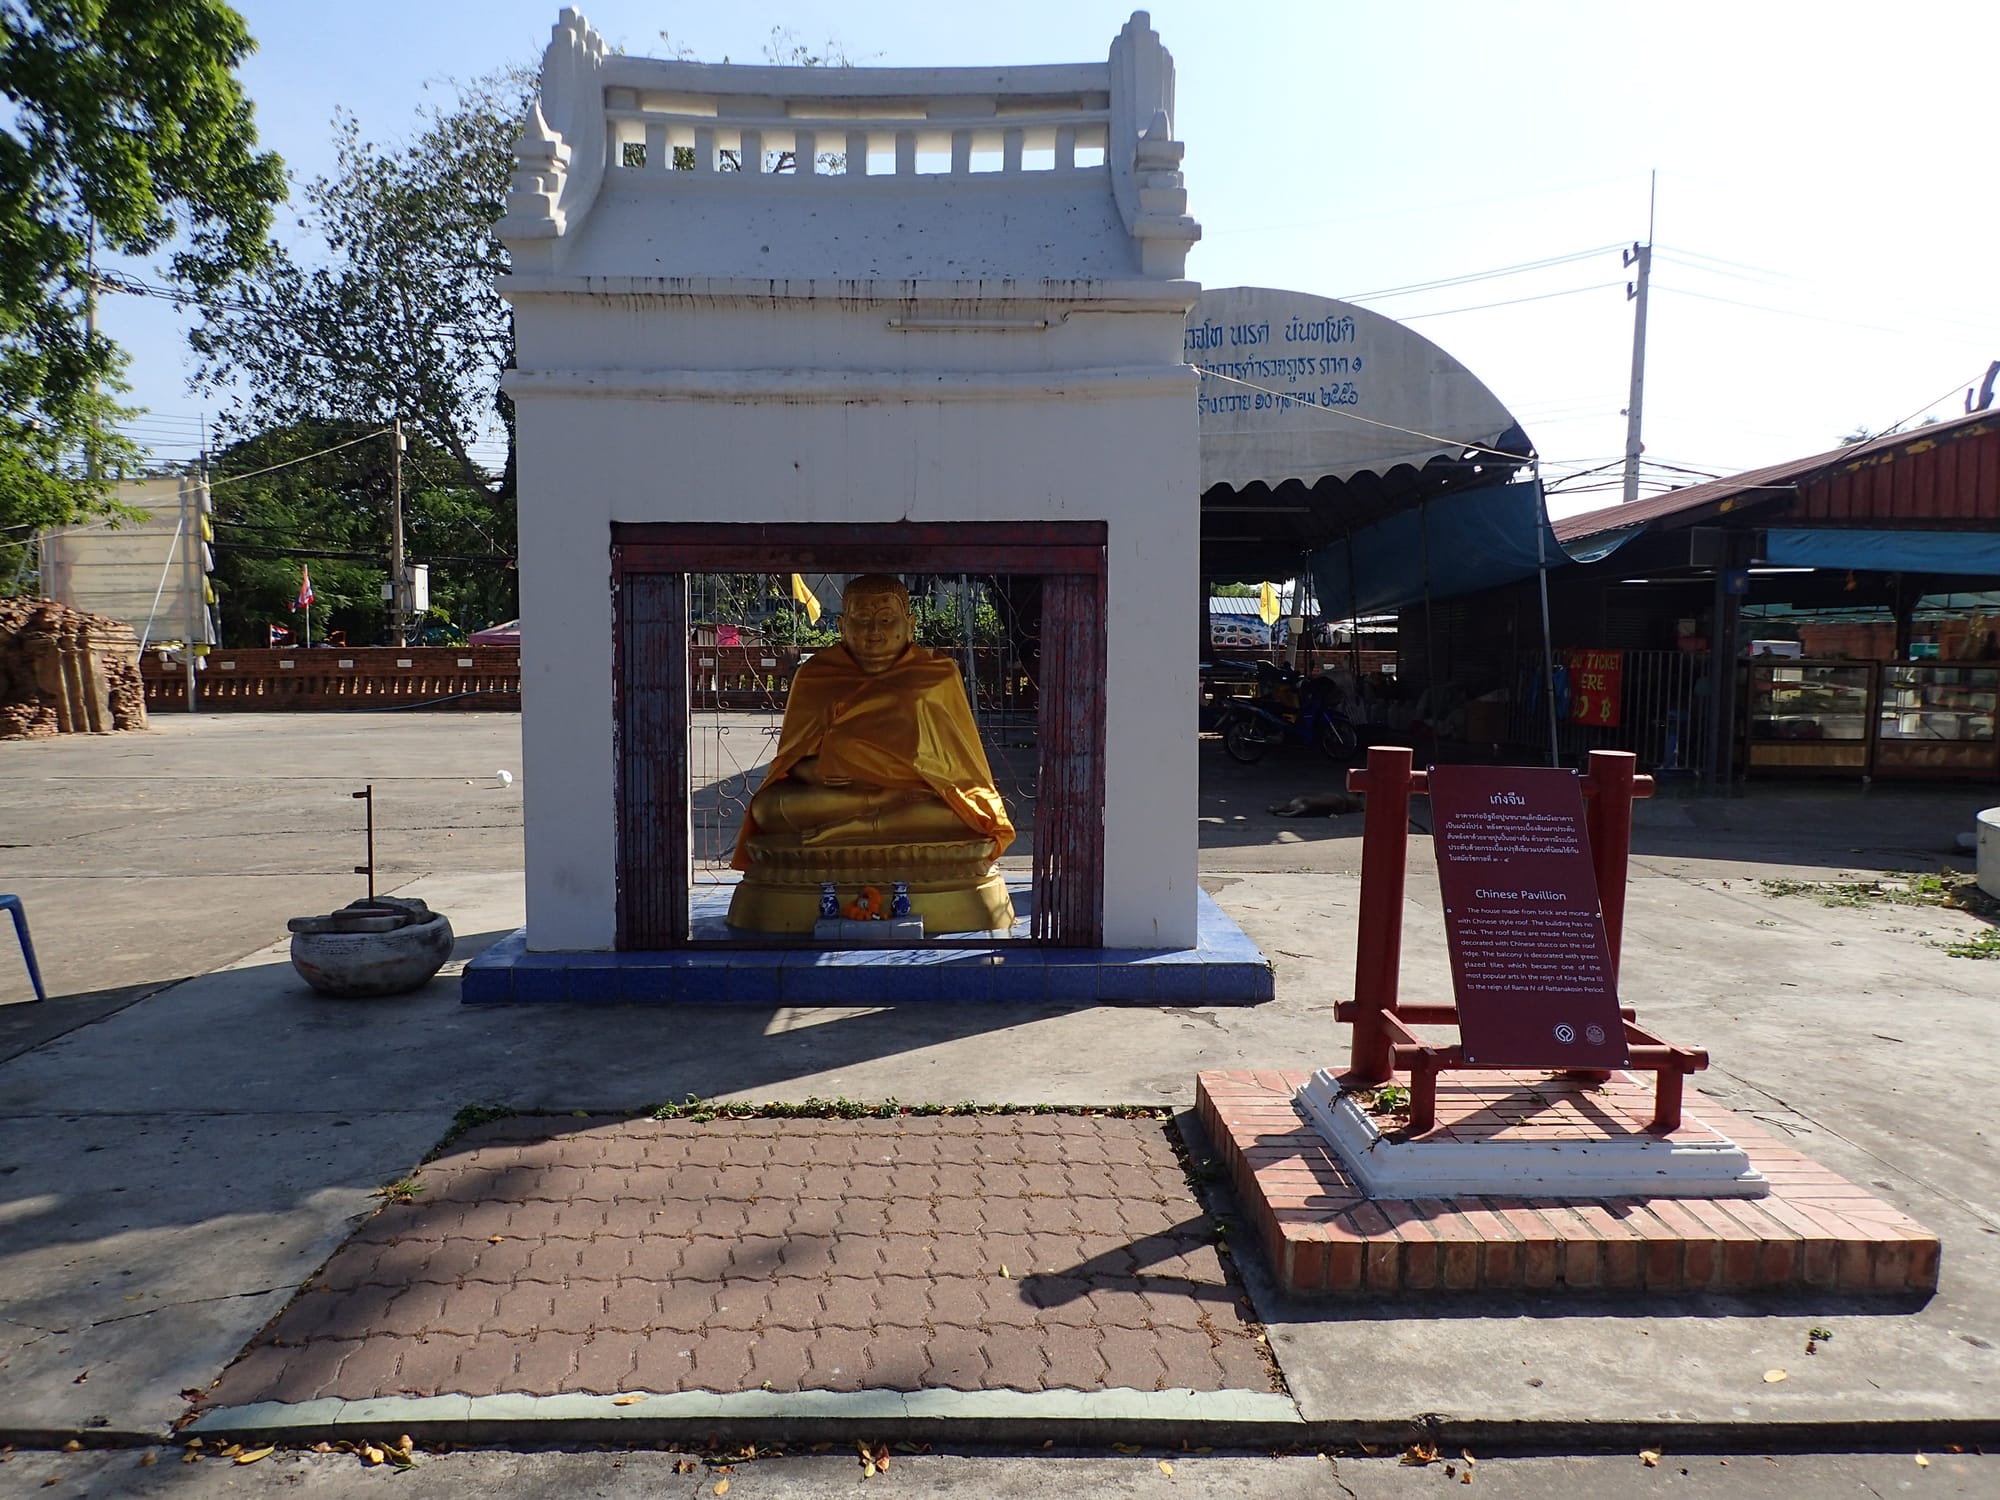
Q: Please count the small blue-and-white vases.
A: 2